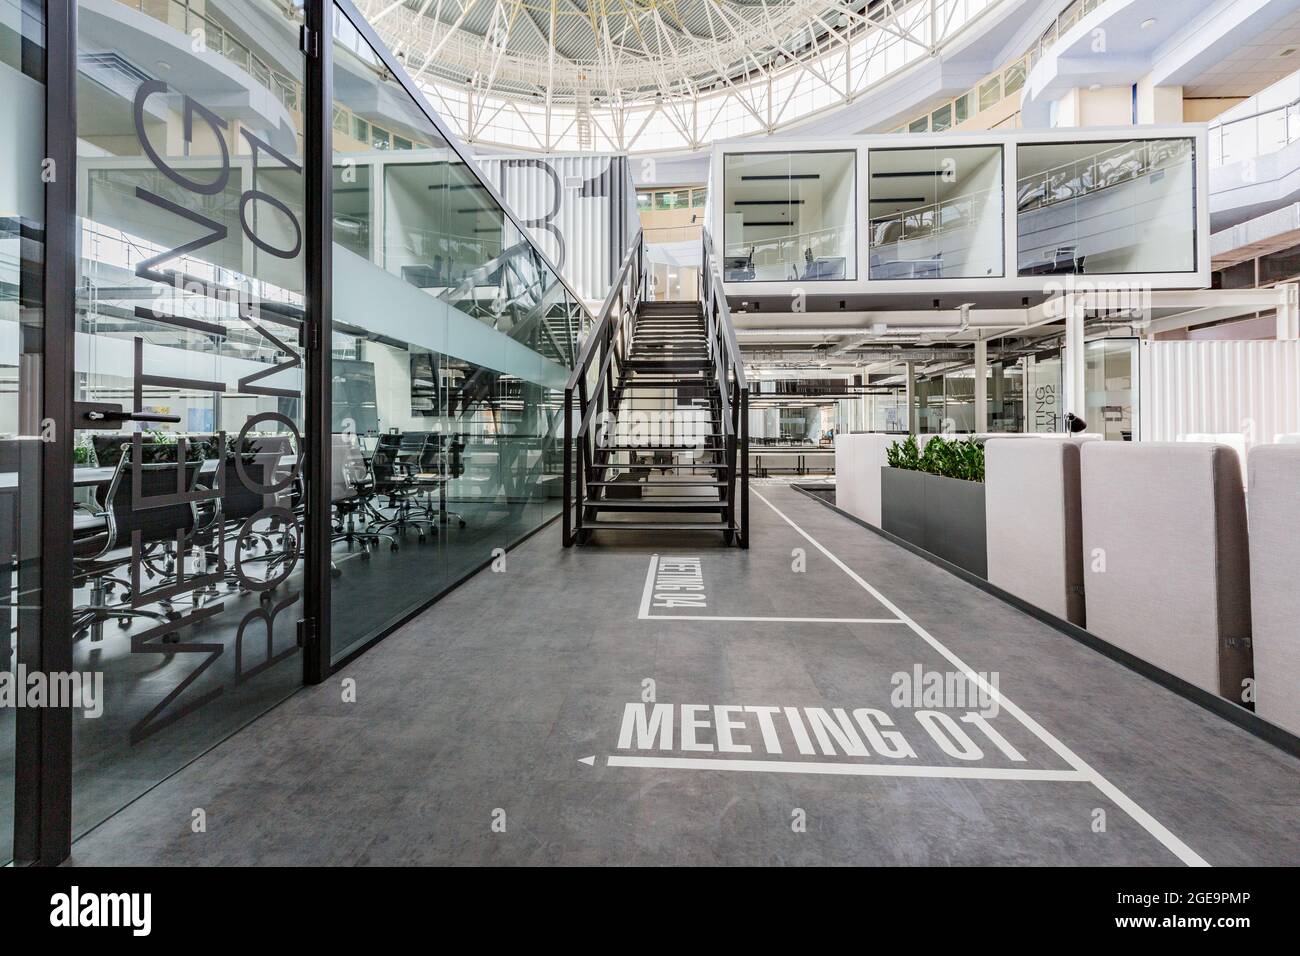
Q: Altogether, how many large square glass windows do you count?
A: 3